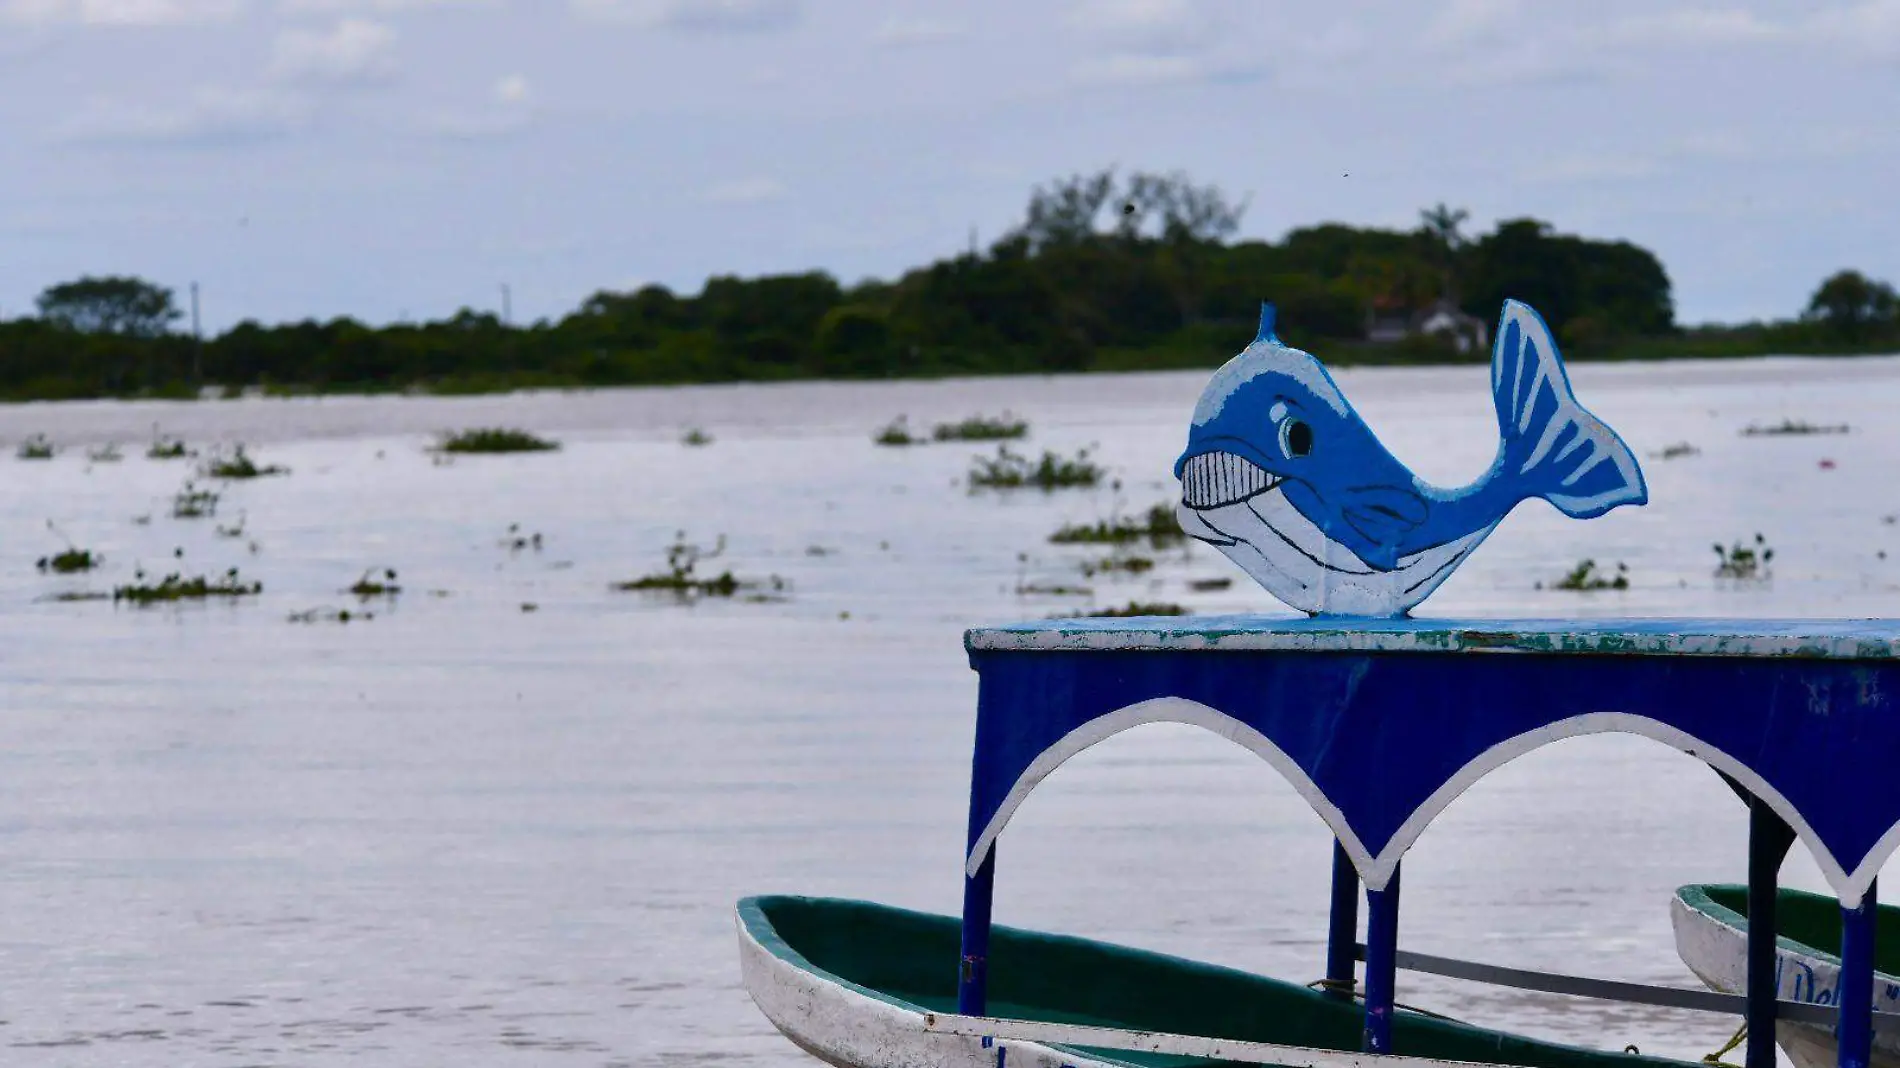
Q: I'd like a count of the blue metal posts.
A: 5